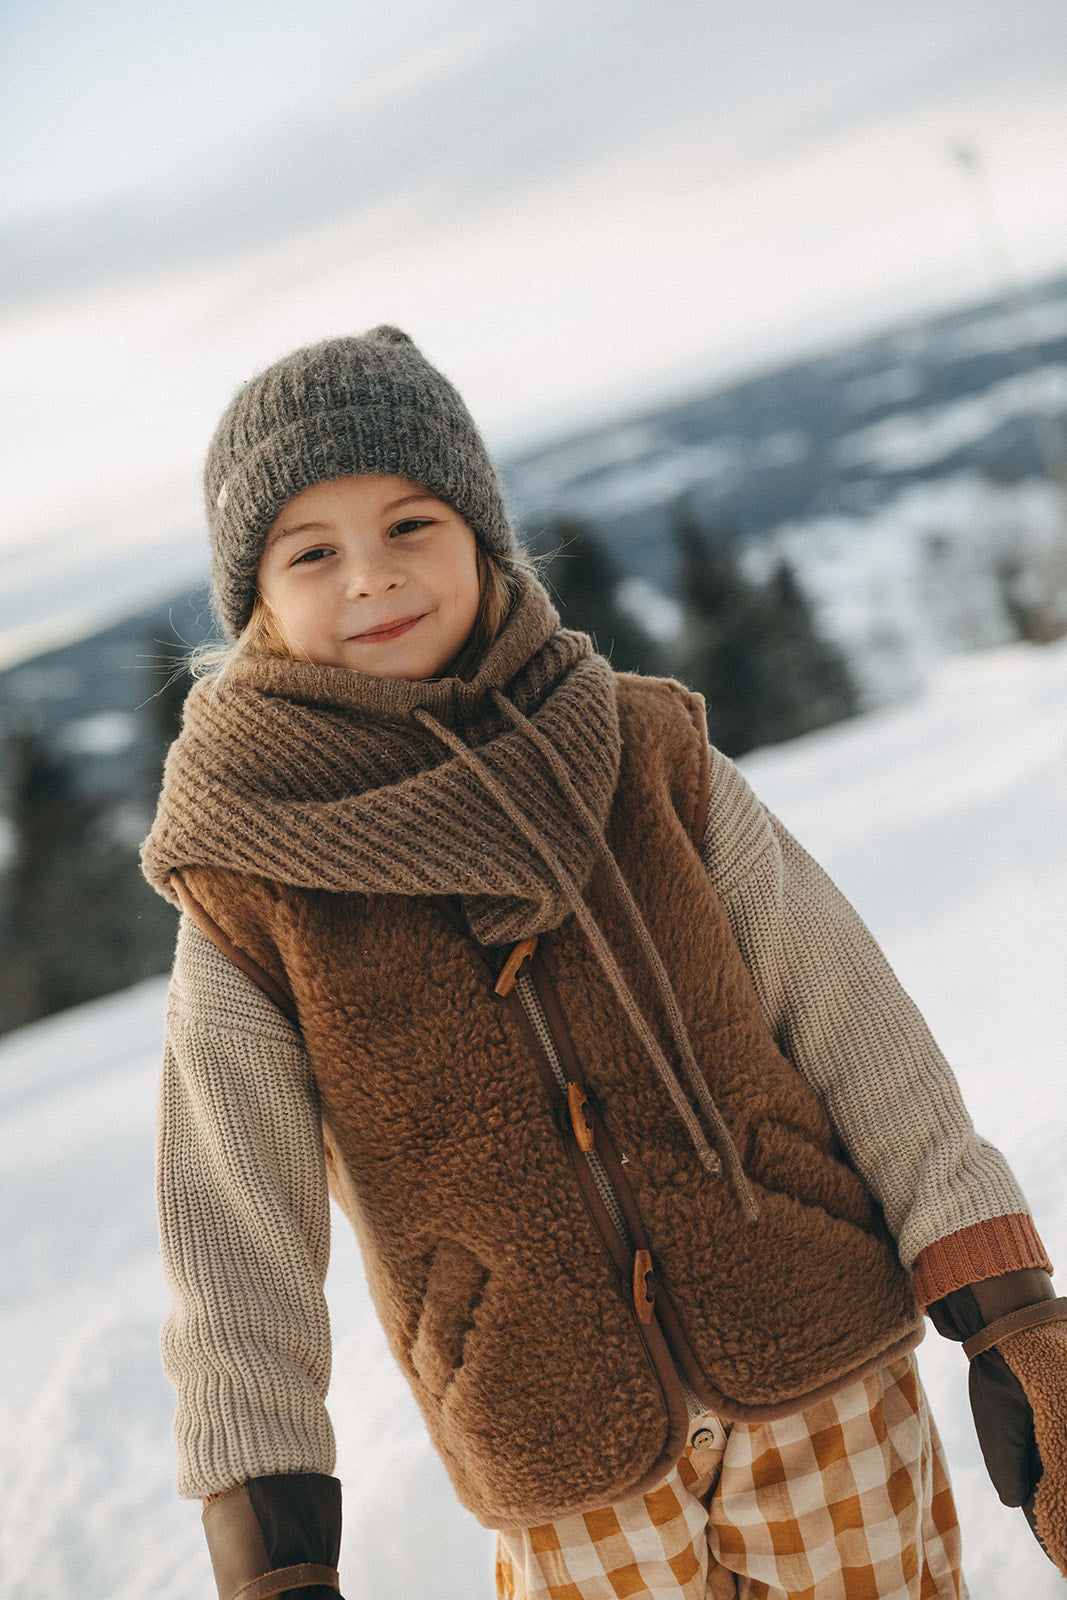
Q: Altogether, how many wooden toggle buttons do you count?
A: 3